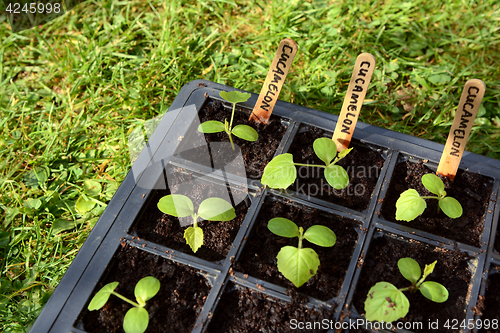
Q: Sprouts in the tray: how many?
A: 7